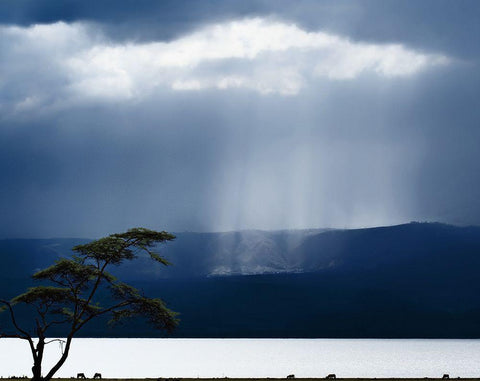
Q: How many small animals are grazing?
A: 5